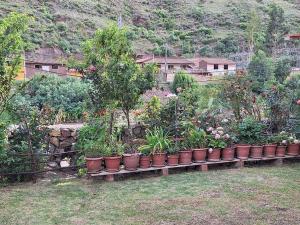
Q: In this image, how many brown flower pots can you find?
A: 15